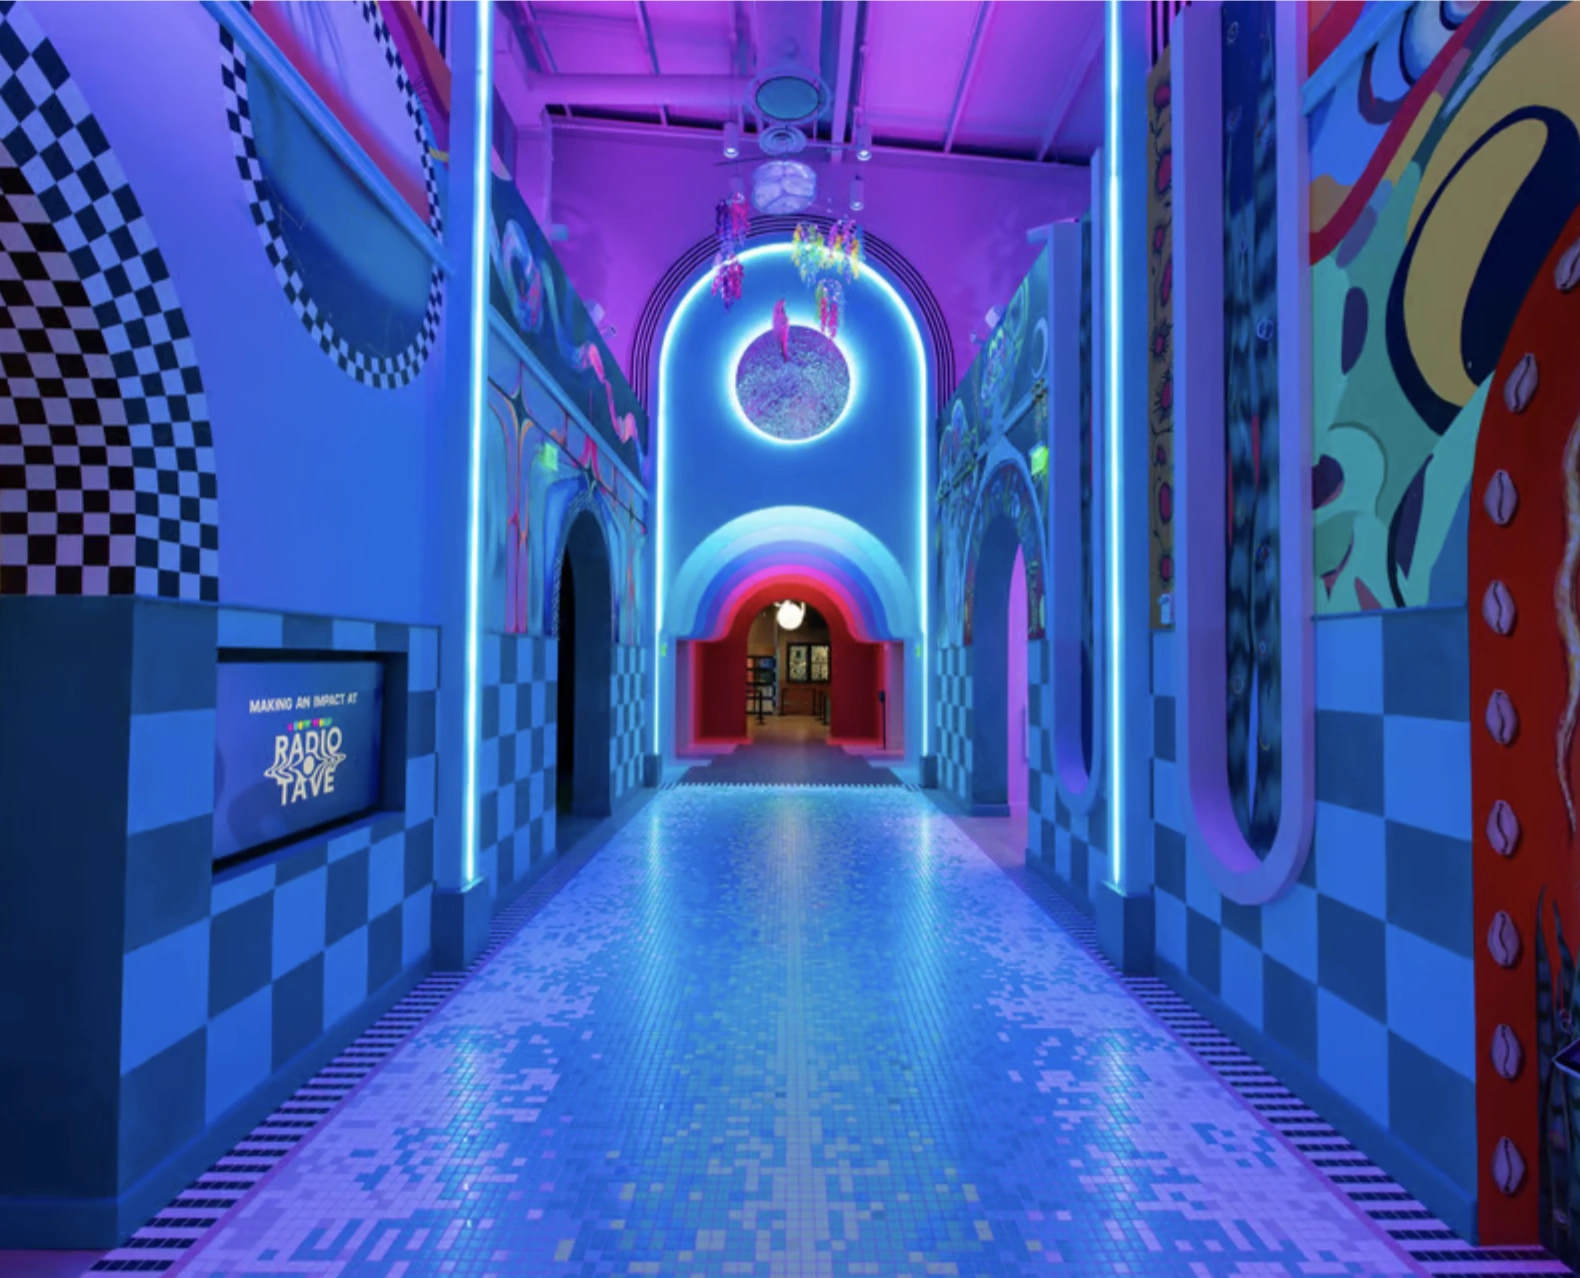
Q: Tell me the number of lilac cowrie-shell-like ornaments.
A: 9